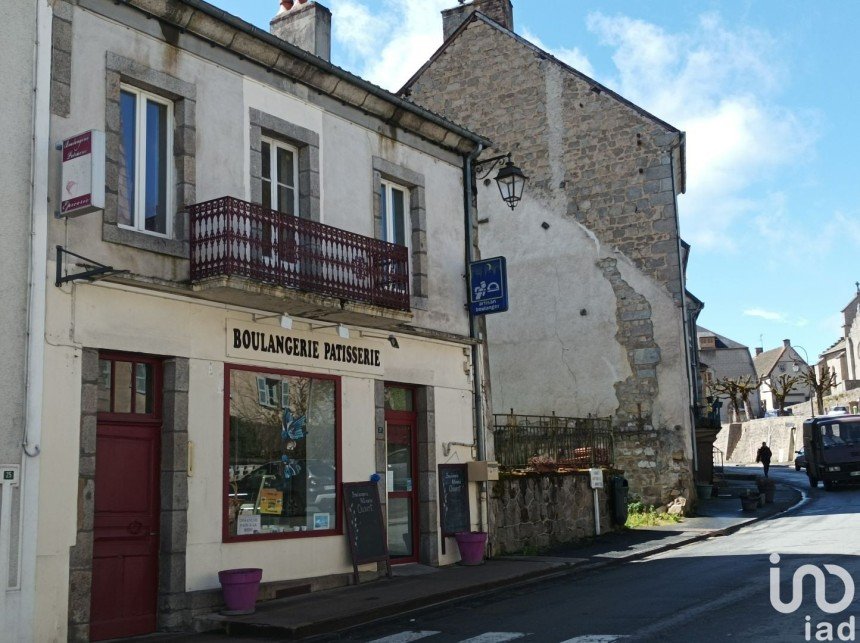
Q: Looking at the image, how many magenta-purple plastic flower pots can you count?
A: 2